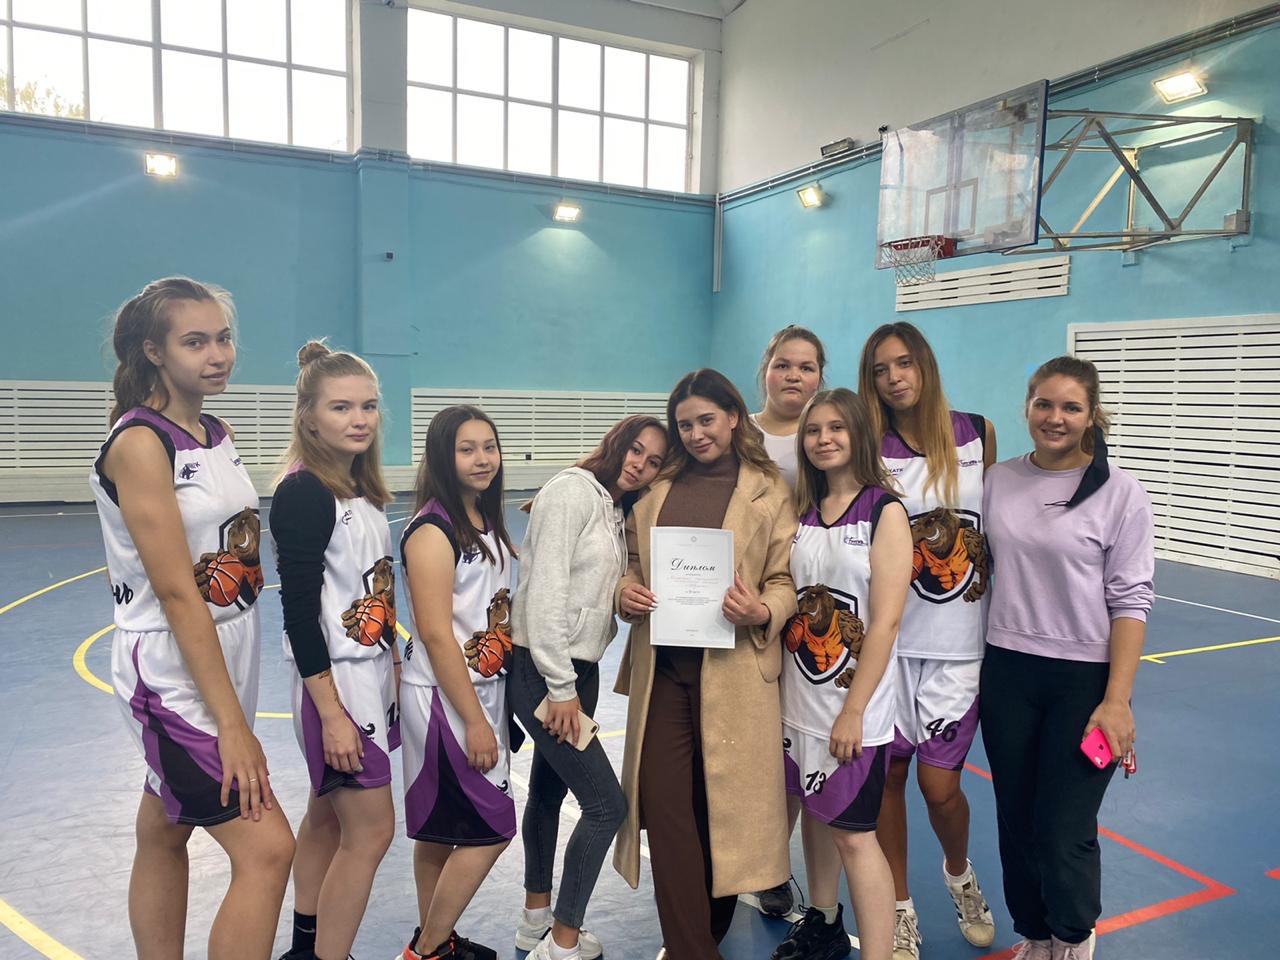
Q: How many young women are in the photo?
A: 9